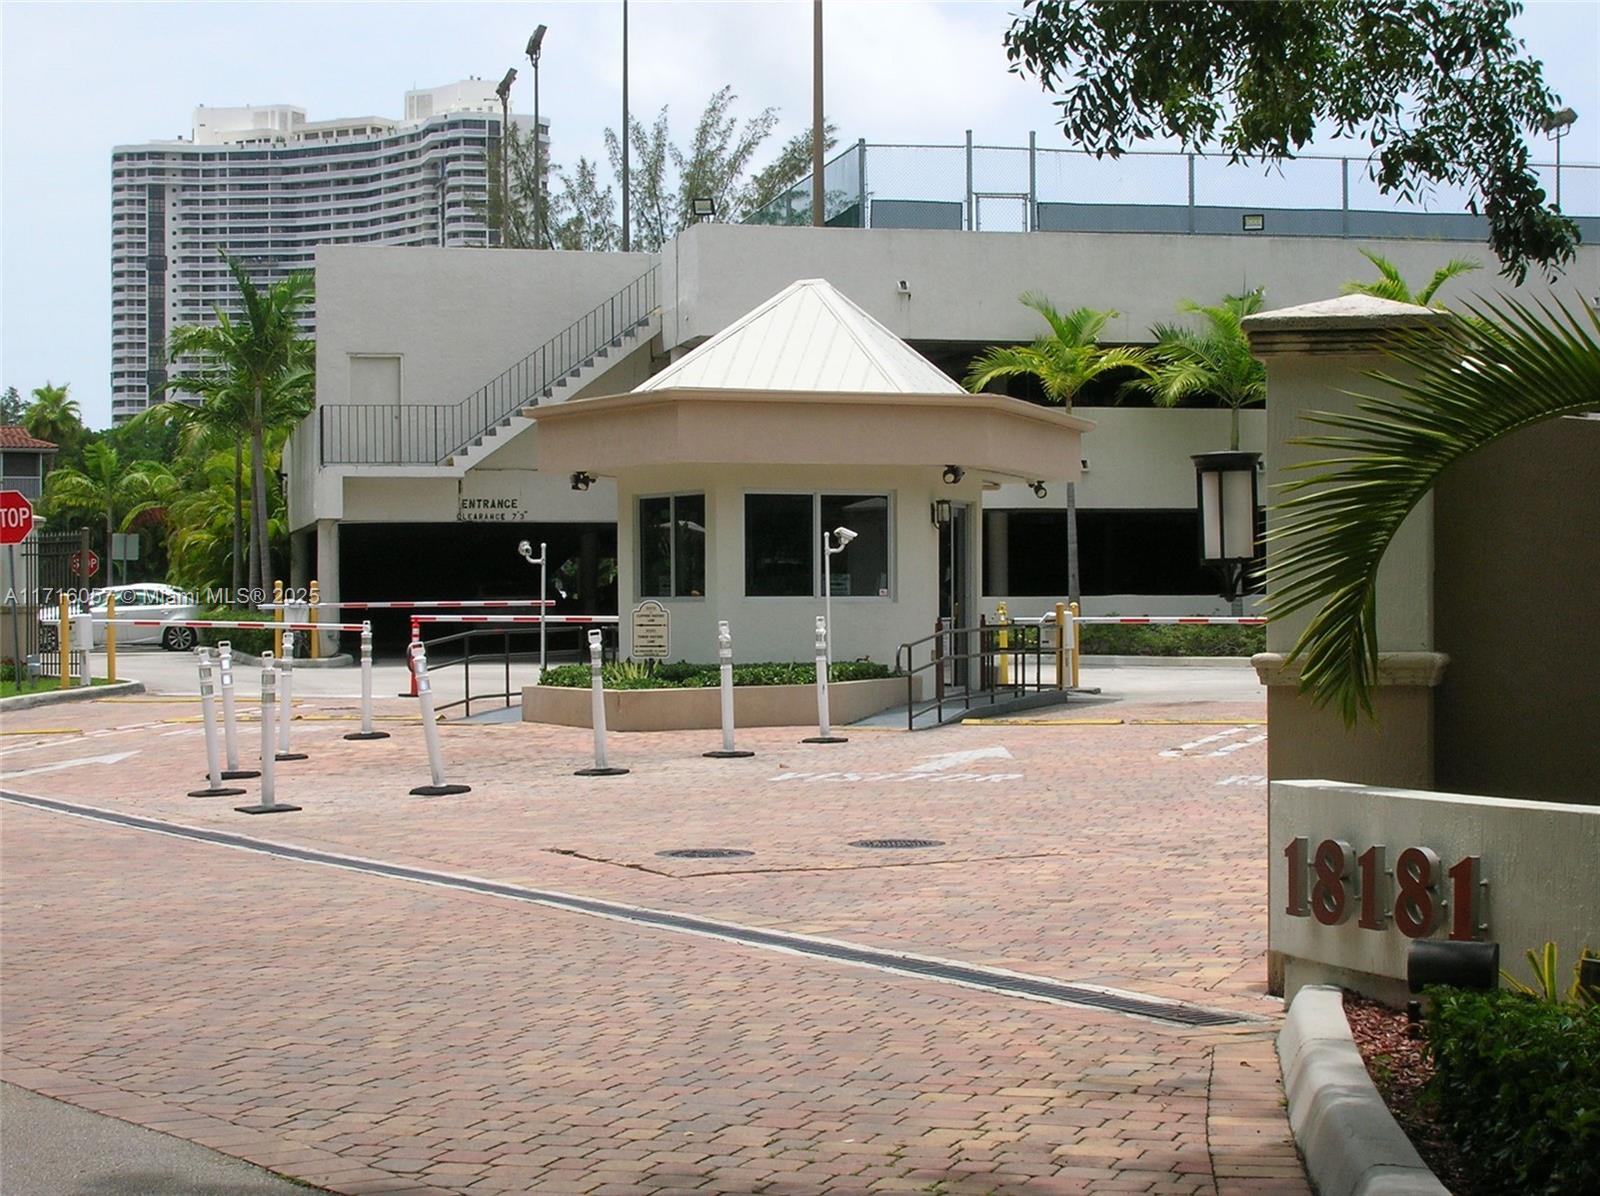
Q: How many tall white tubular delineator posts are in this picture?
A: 9